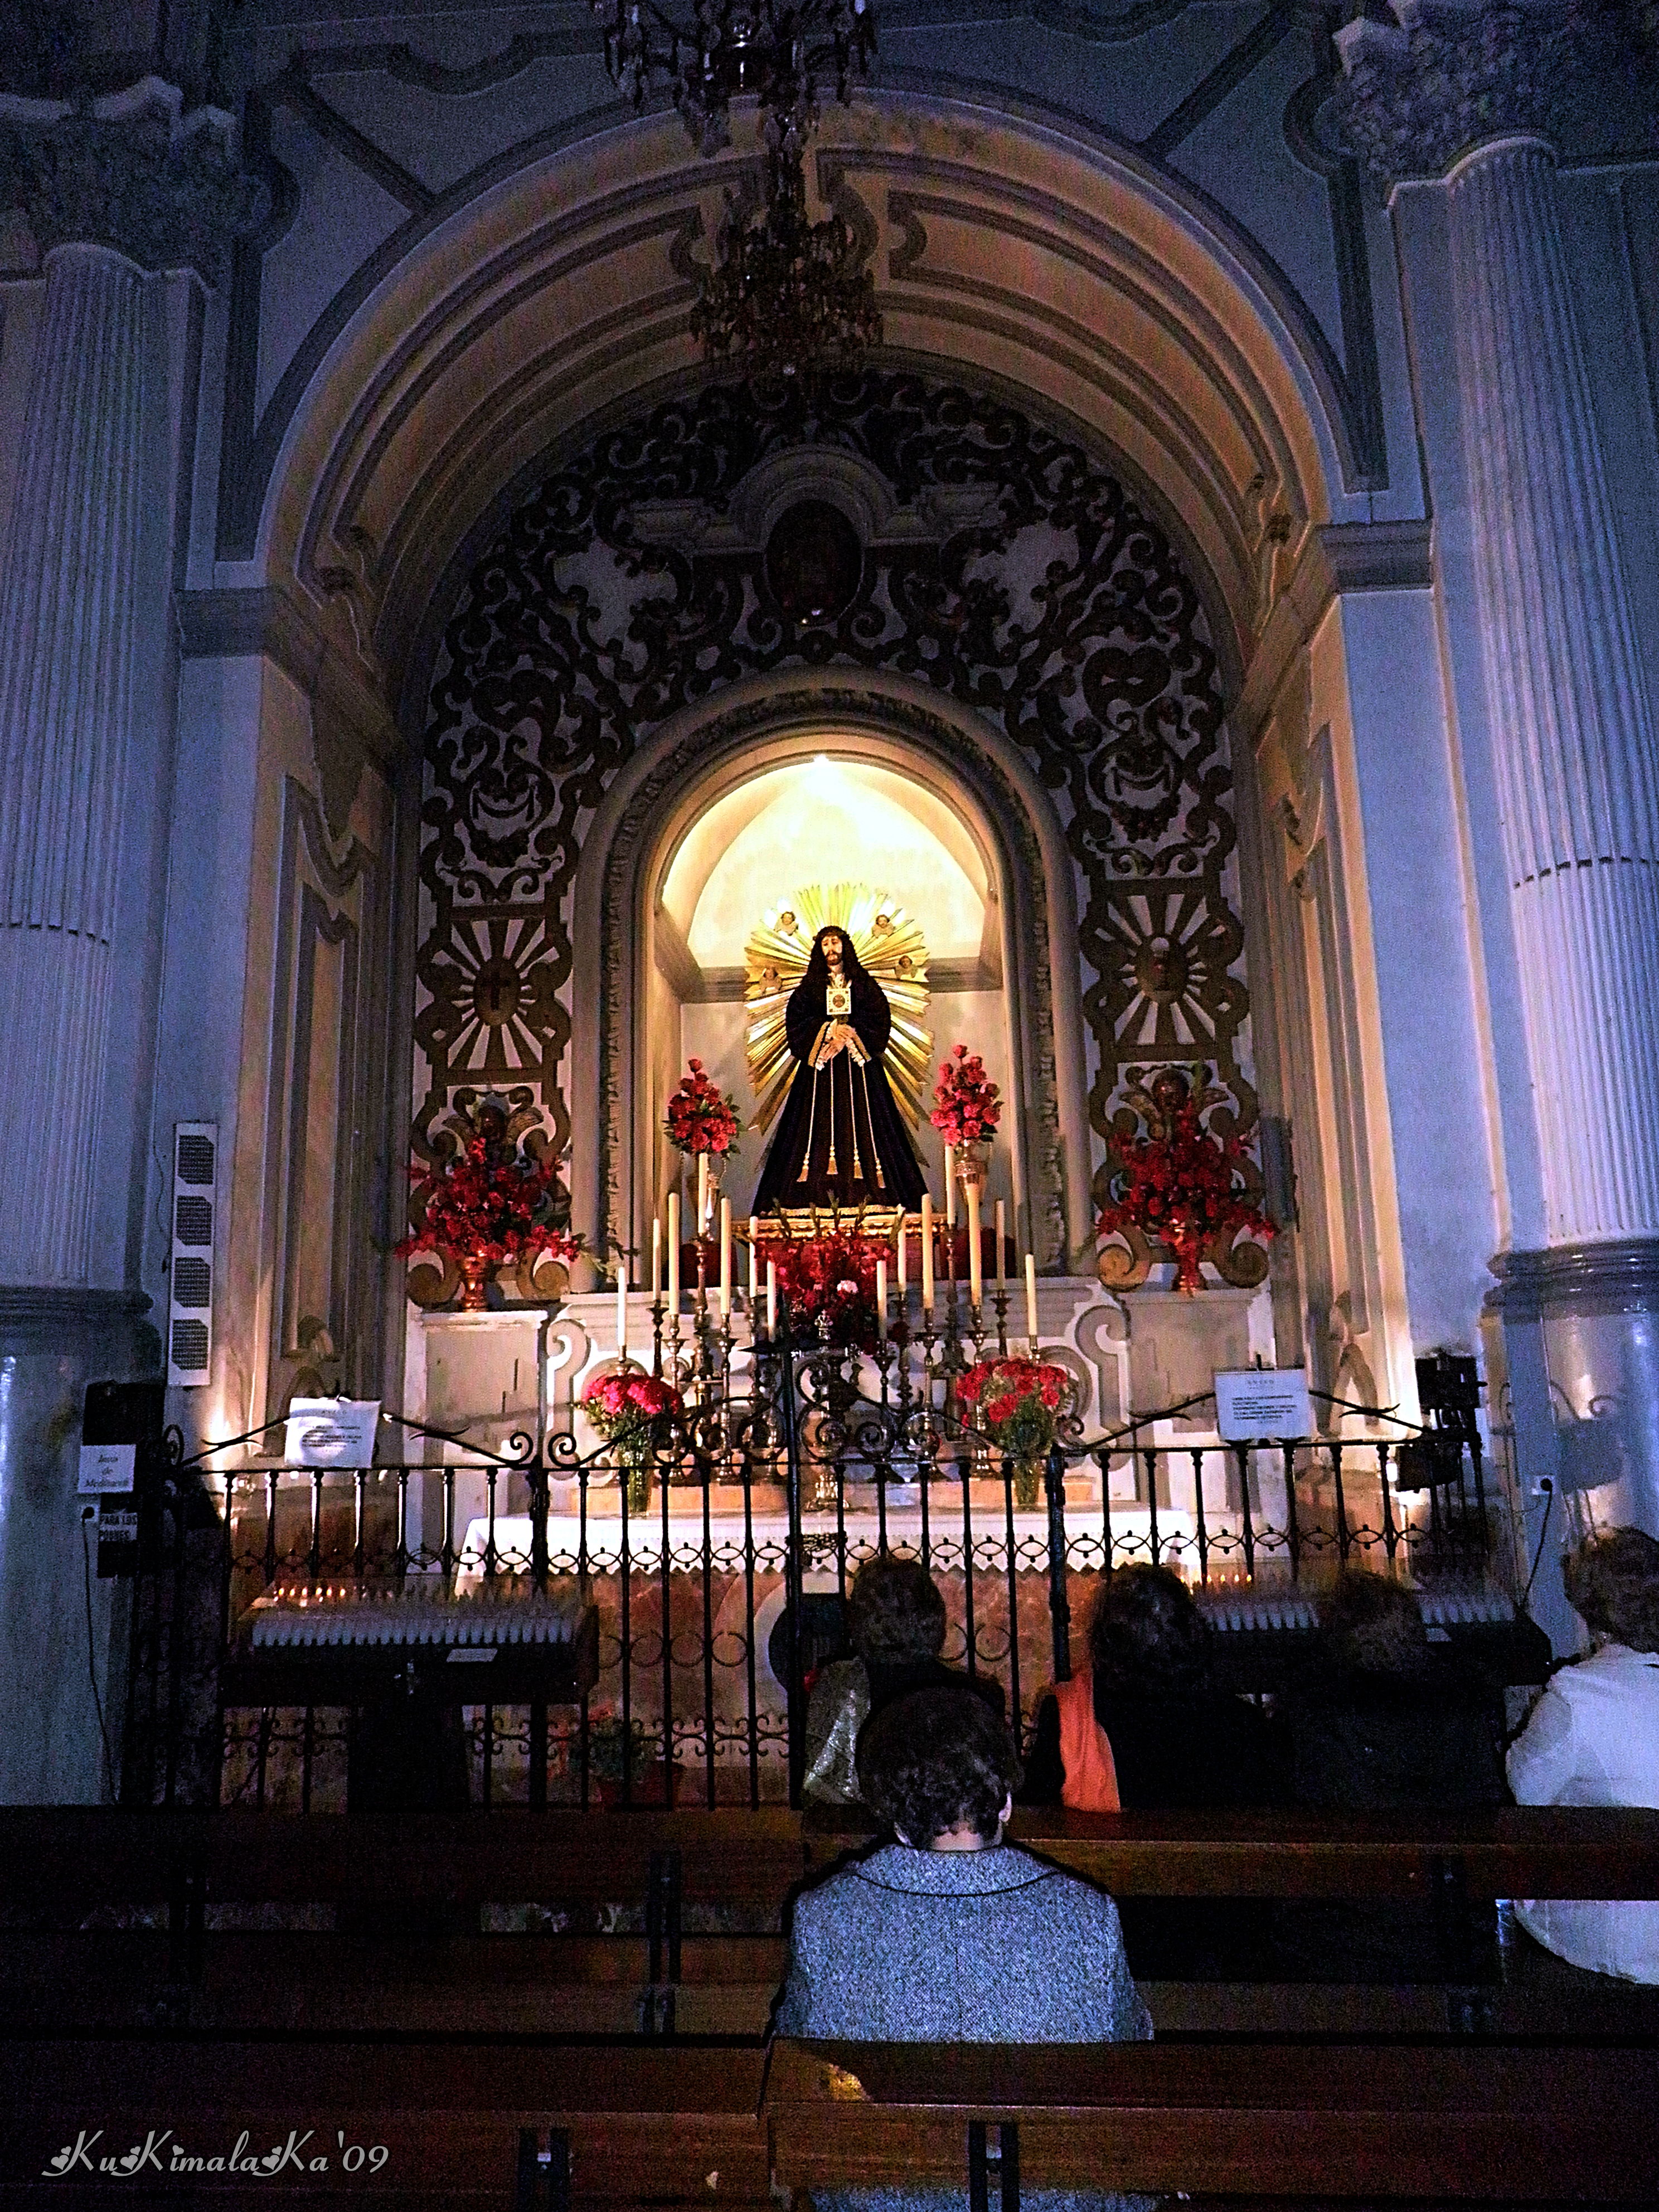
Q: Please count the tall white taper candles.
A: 14